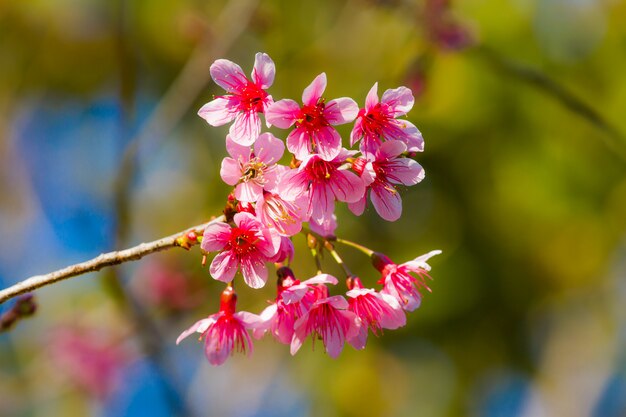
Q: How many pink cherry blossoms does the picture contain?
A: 13